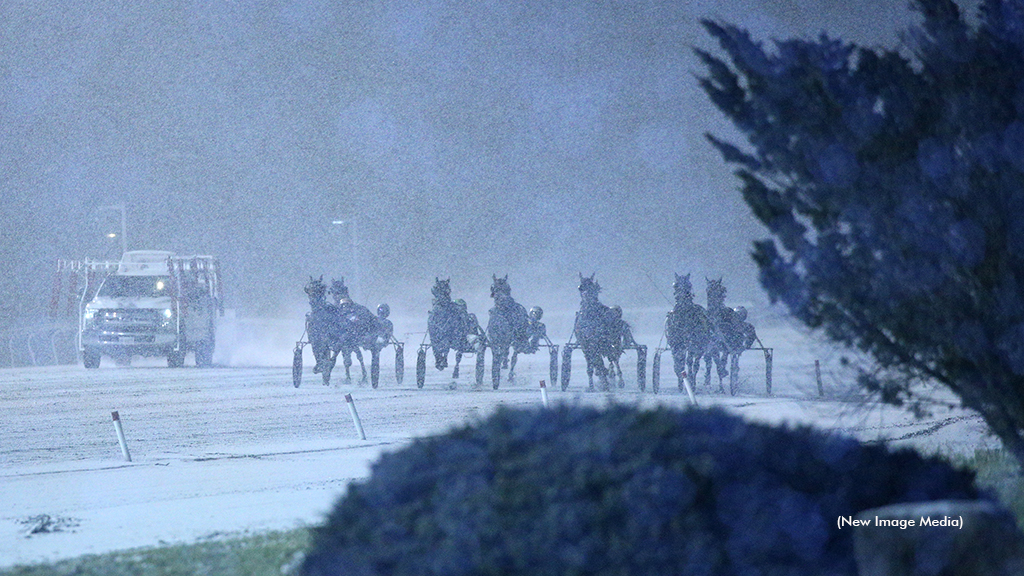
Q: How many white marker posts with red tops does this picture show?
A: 5